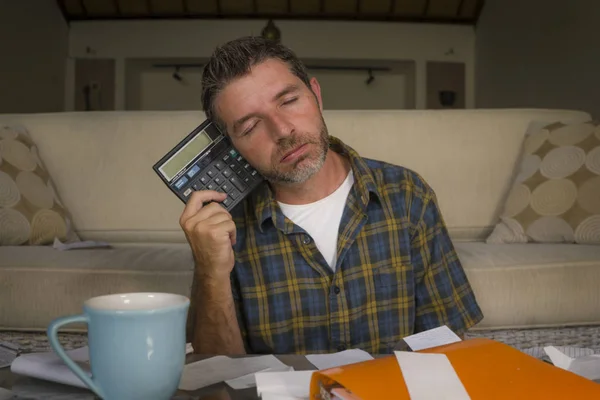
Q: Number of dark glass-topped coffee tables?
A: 1